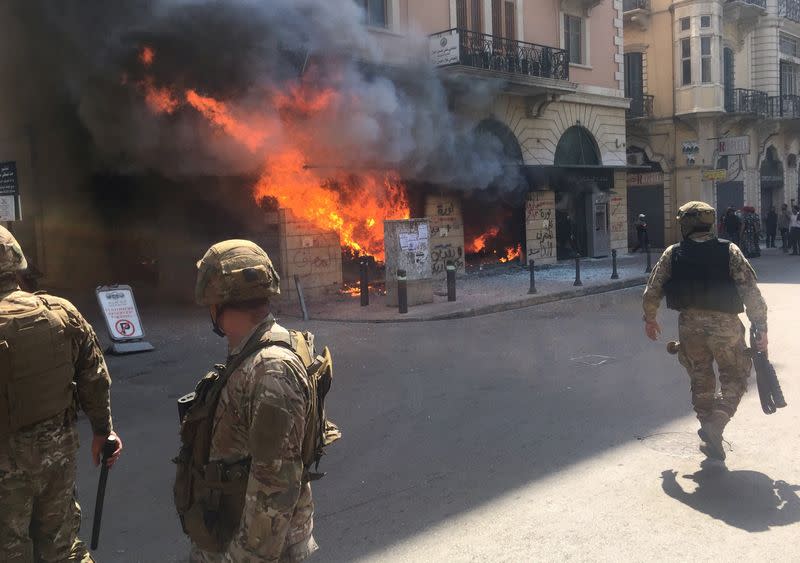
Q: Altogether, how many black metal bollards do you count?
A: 7